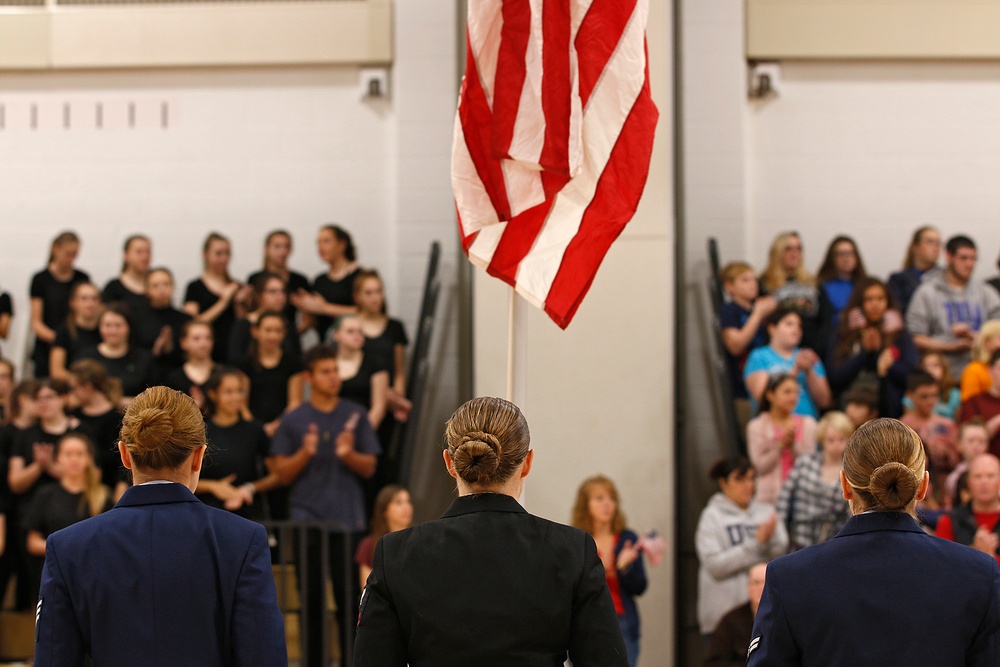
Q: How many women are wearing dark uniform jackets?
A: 3